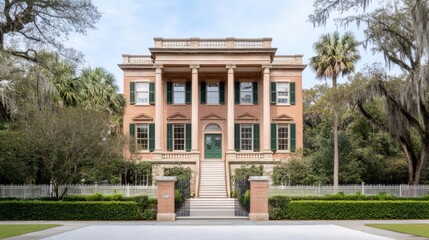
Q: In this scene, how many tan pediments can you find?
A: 5